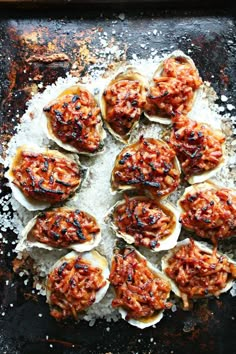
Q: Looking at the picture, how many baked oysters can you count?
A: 12